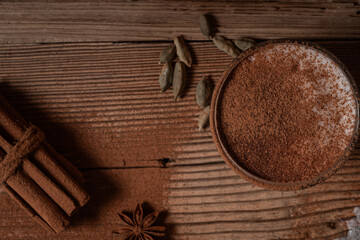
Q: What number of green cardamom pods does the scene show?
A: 9